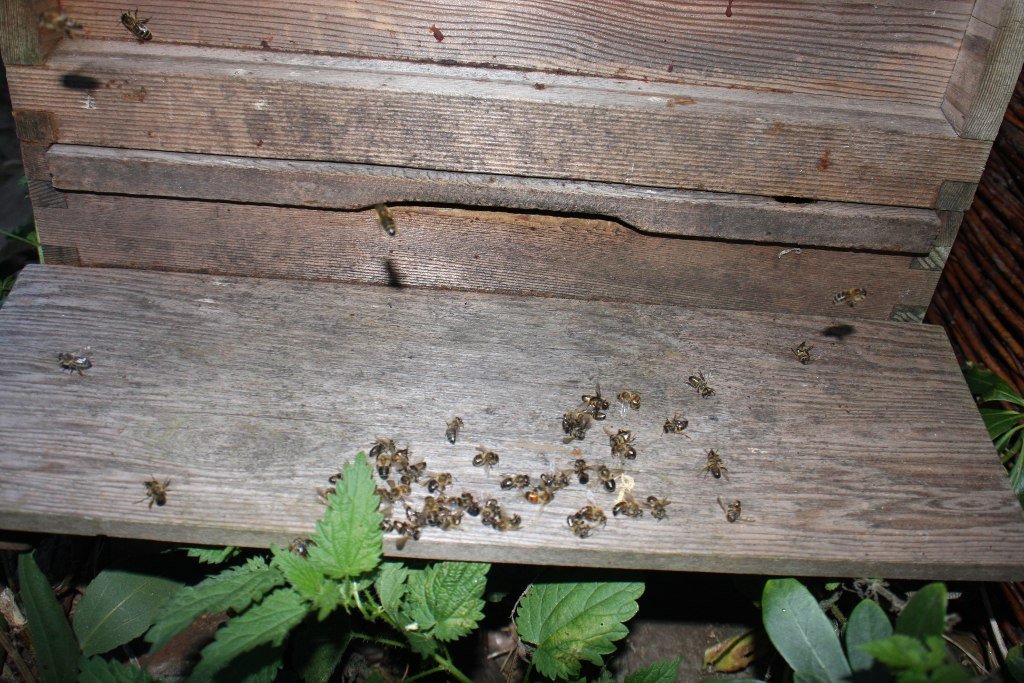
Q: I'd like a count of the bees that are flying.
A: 3